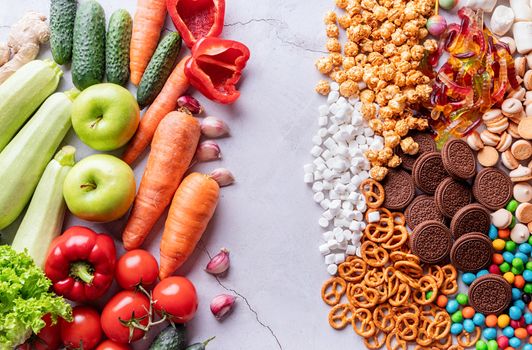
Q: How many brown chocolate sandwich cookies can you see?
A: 11